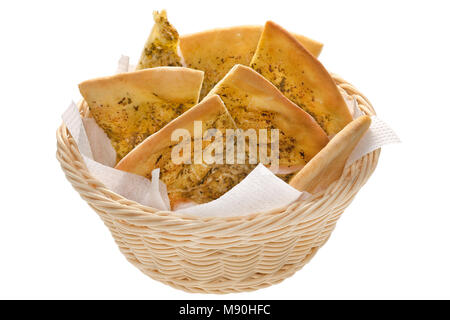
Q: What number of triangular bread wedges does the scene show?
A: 7